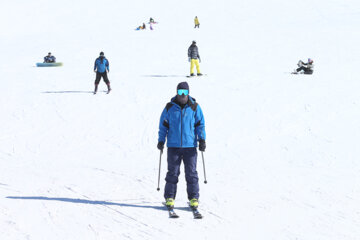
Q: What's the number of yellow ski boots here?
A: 2